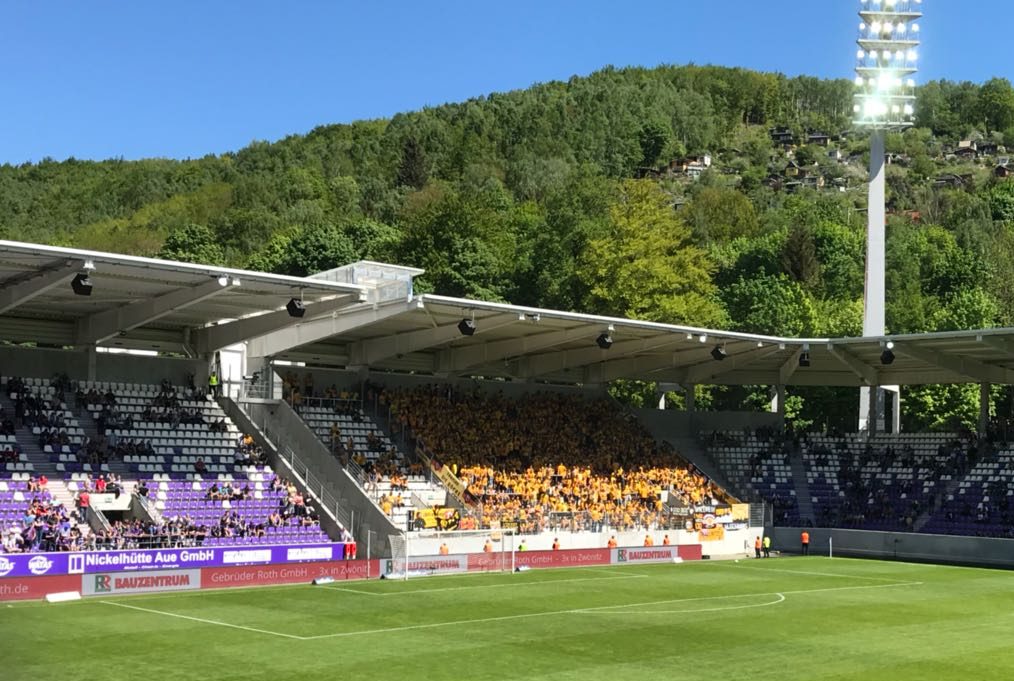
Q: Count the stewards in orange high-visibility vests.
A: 8